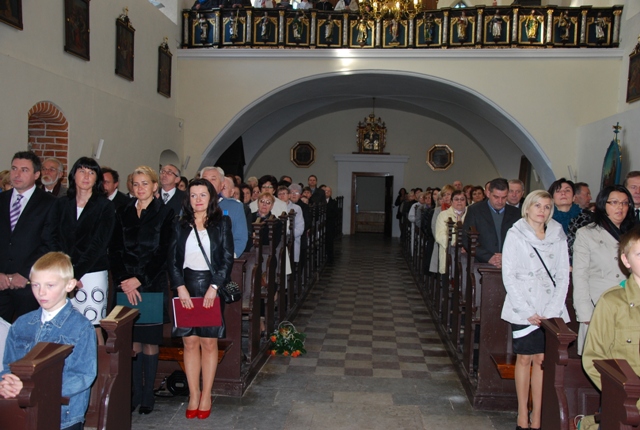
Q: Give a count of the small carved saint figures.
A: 13